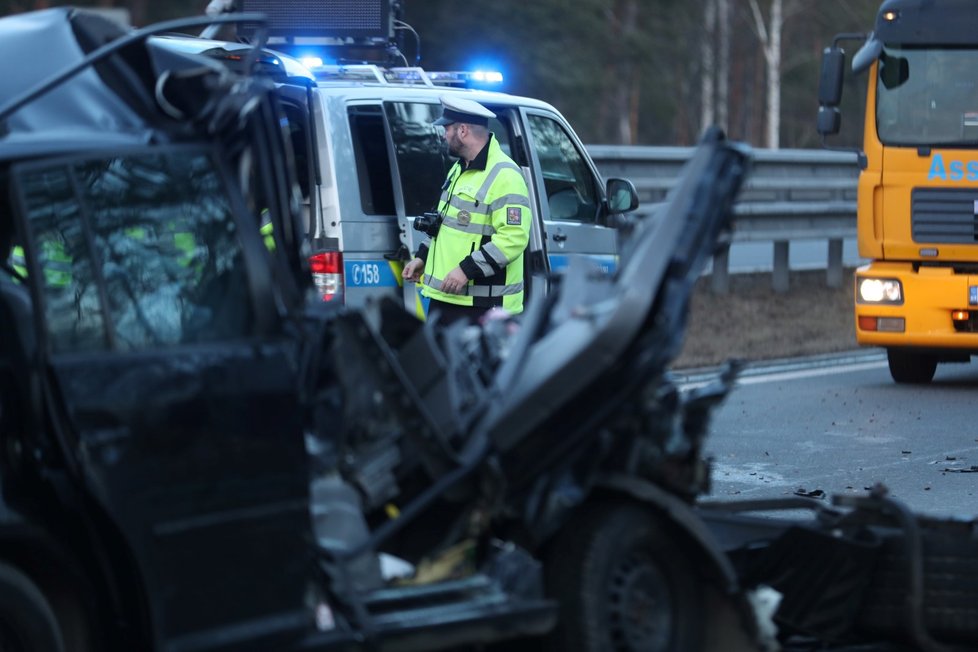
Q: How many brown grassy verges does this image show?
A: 1